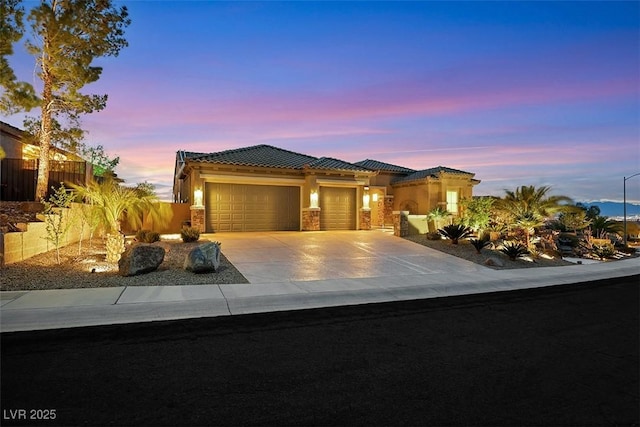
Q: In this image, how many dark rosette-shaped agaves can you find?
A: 3